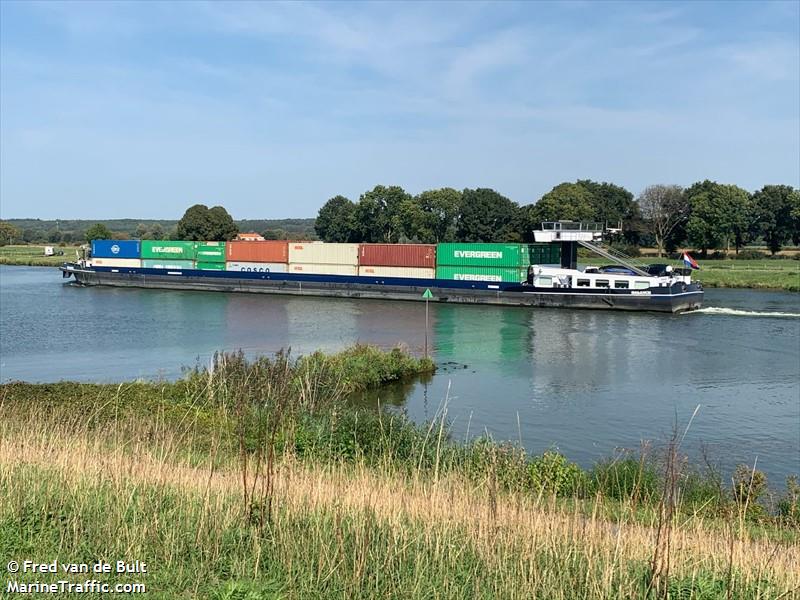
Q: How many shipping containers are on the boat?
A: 14